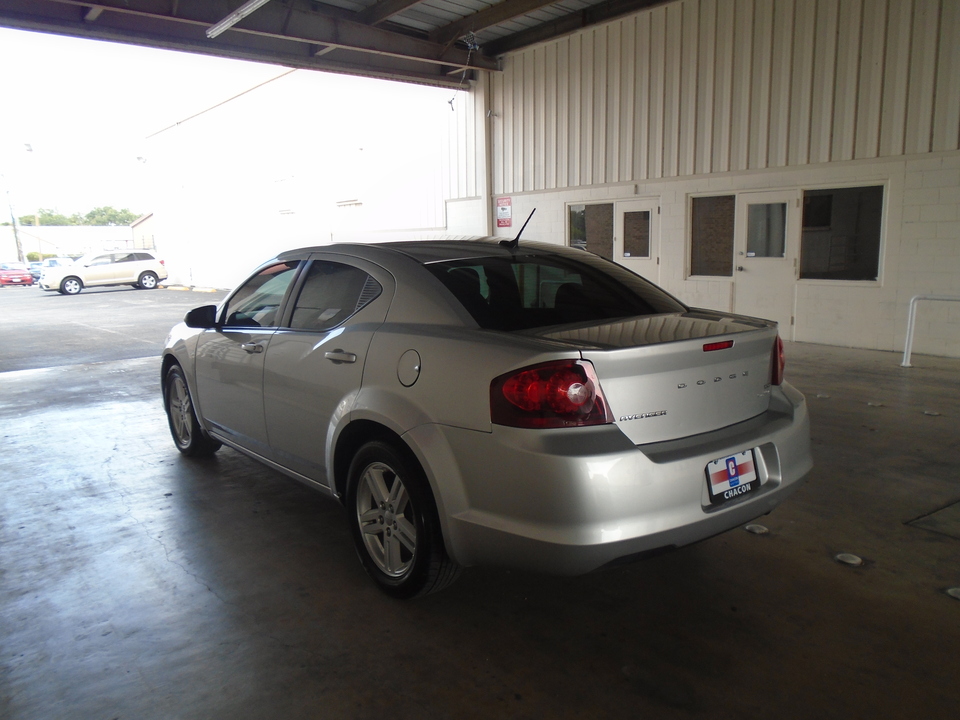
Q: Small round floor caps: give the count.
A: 6